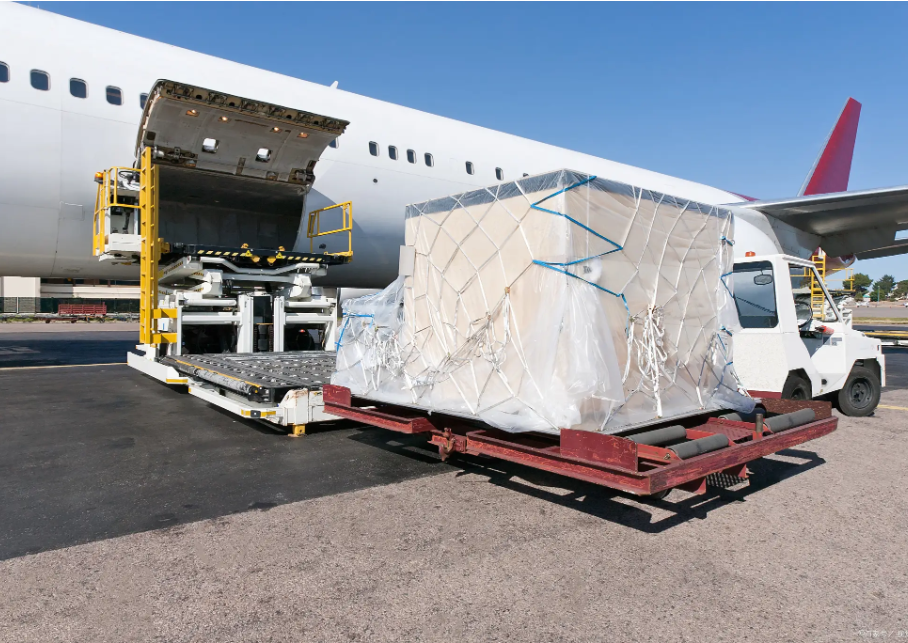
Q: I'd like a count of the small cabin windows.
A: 13